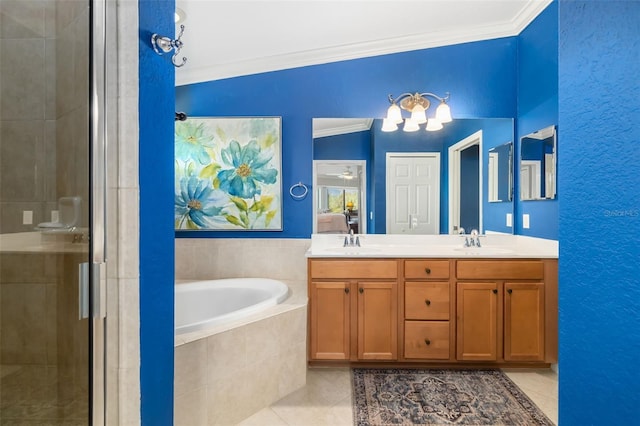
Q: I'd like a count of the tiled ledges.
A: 1